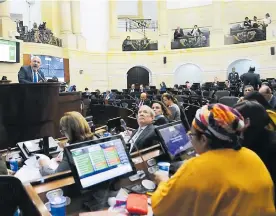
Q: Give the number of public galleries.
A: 4